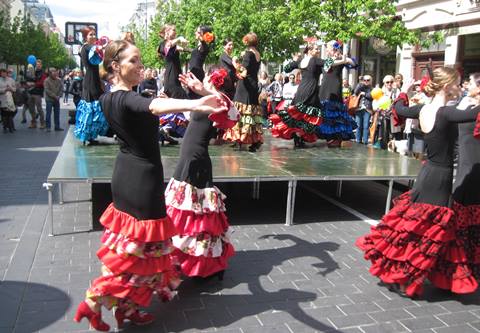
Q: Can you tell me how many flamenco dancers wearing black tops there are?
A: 11